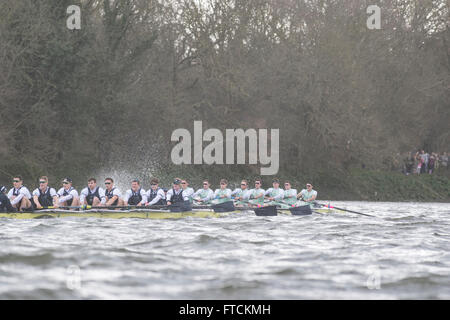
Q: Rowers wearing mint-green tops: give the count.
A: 8